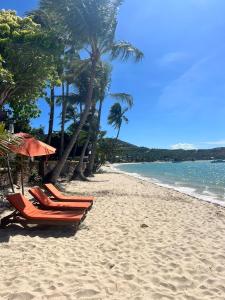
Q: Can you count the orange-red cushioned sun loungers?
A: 3